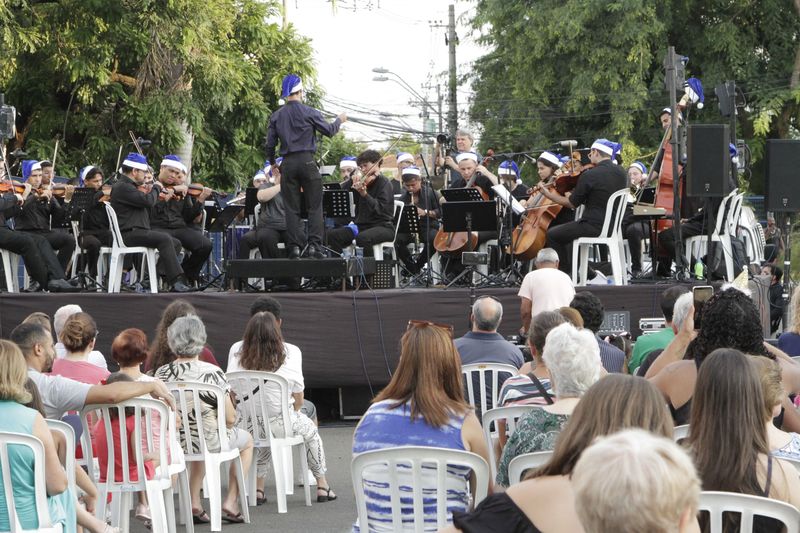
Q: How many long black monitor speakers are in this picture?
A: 2